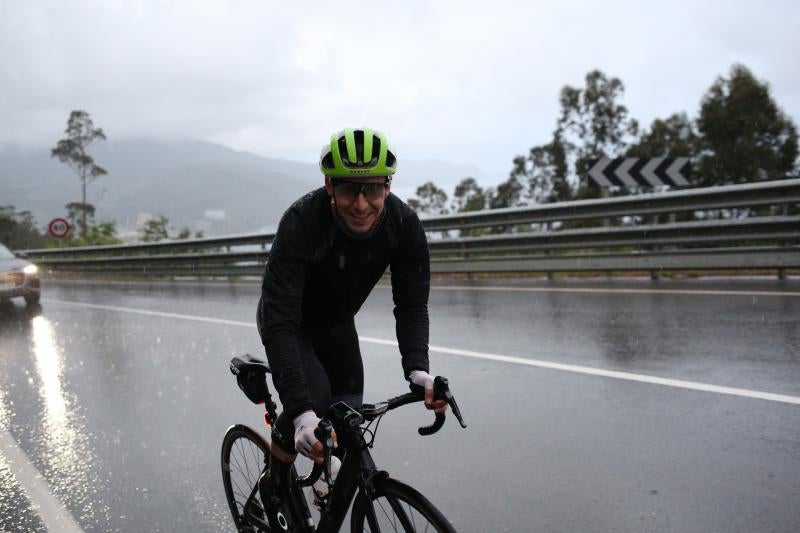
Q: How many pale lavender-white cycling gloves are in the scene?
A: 2